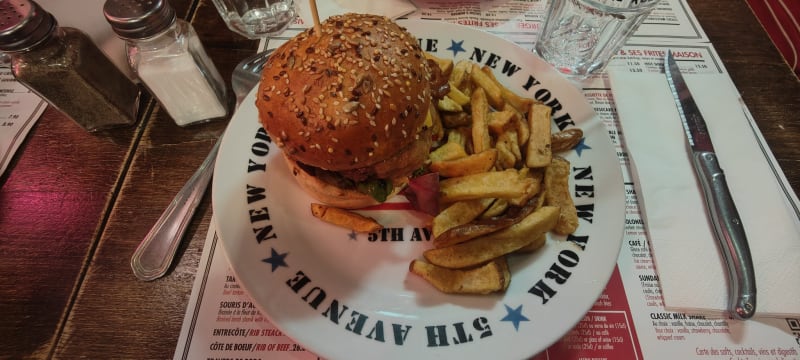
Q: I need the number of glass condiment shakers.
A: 2